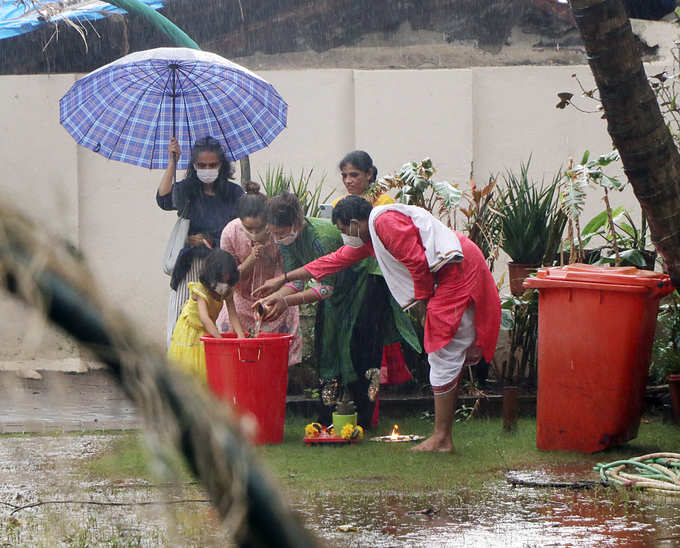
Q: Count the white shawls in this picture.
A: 1